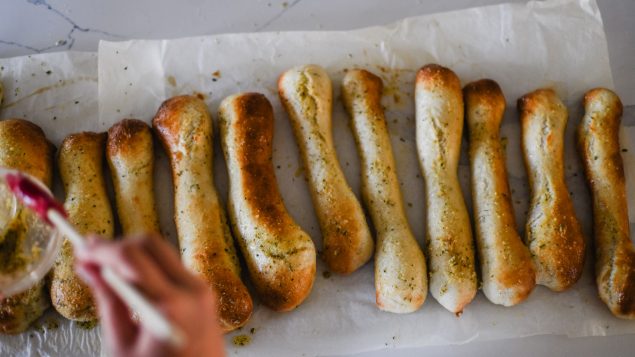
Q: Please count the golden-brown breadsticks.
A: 11